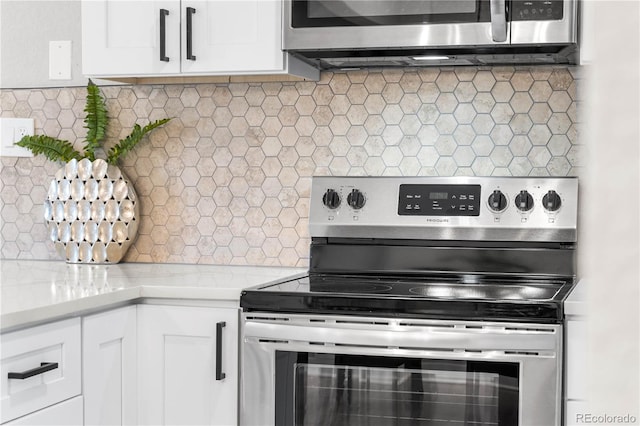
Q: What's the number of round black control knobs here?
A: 5